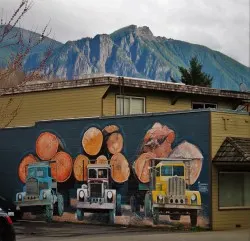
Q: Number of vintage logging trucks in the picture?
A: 3